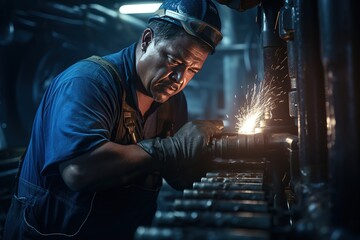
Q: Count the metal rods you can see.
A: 7